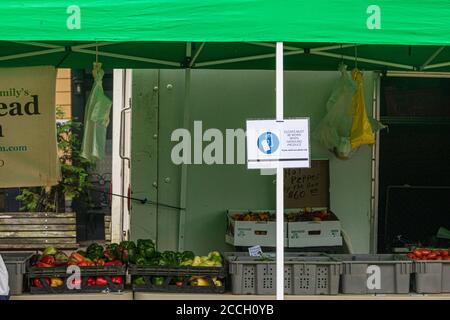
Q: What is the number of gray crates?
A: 4